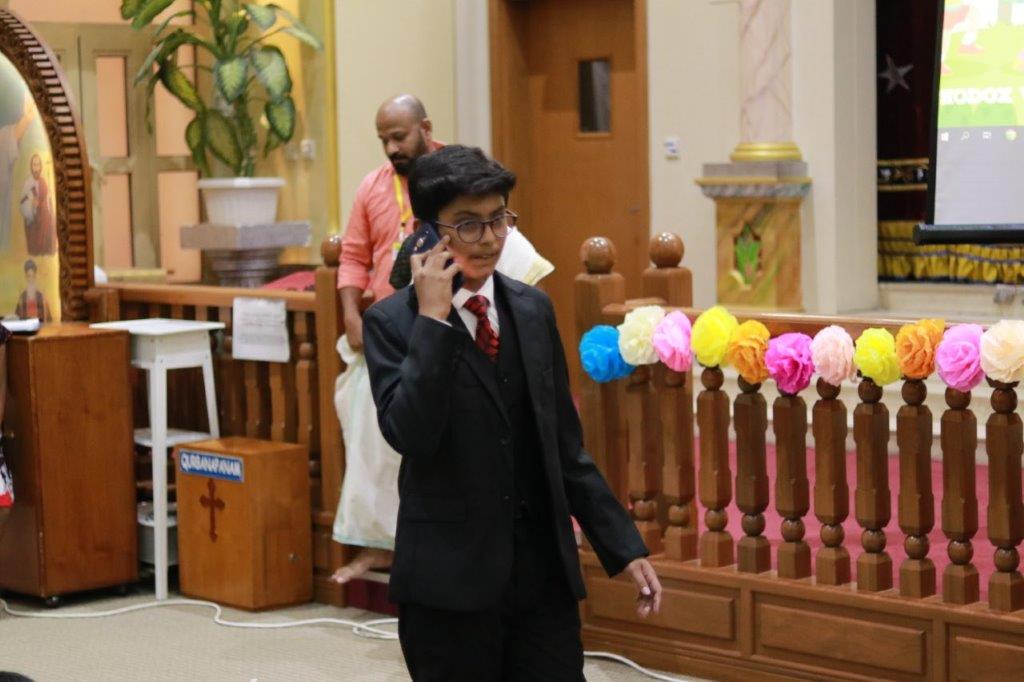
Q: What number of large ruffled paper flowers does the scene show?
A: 11